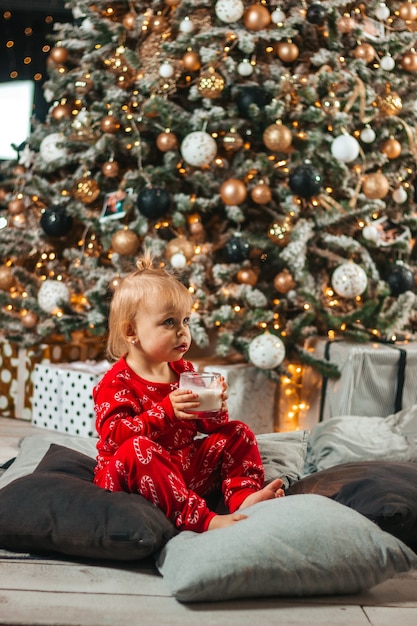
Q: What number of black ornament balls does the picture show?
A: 7